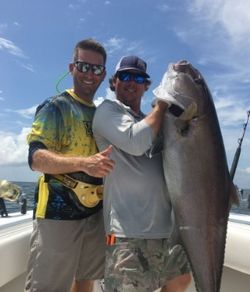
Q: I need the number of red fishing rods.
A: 0